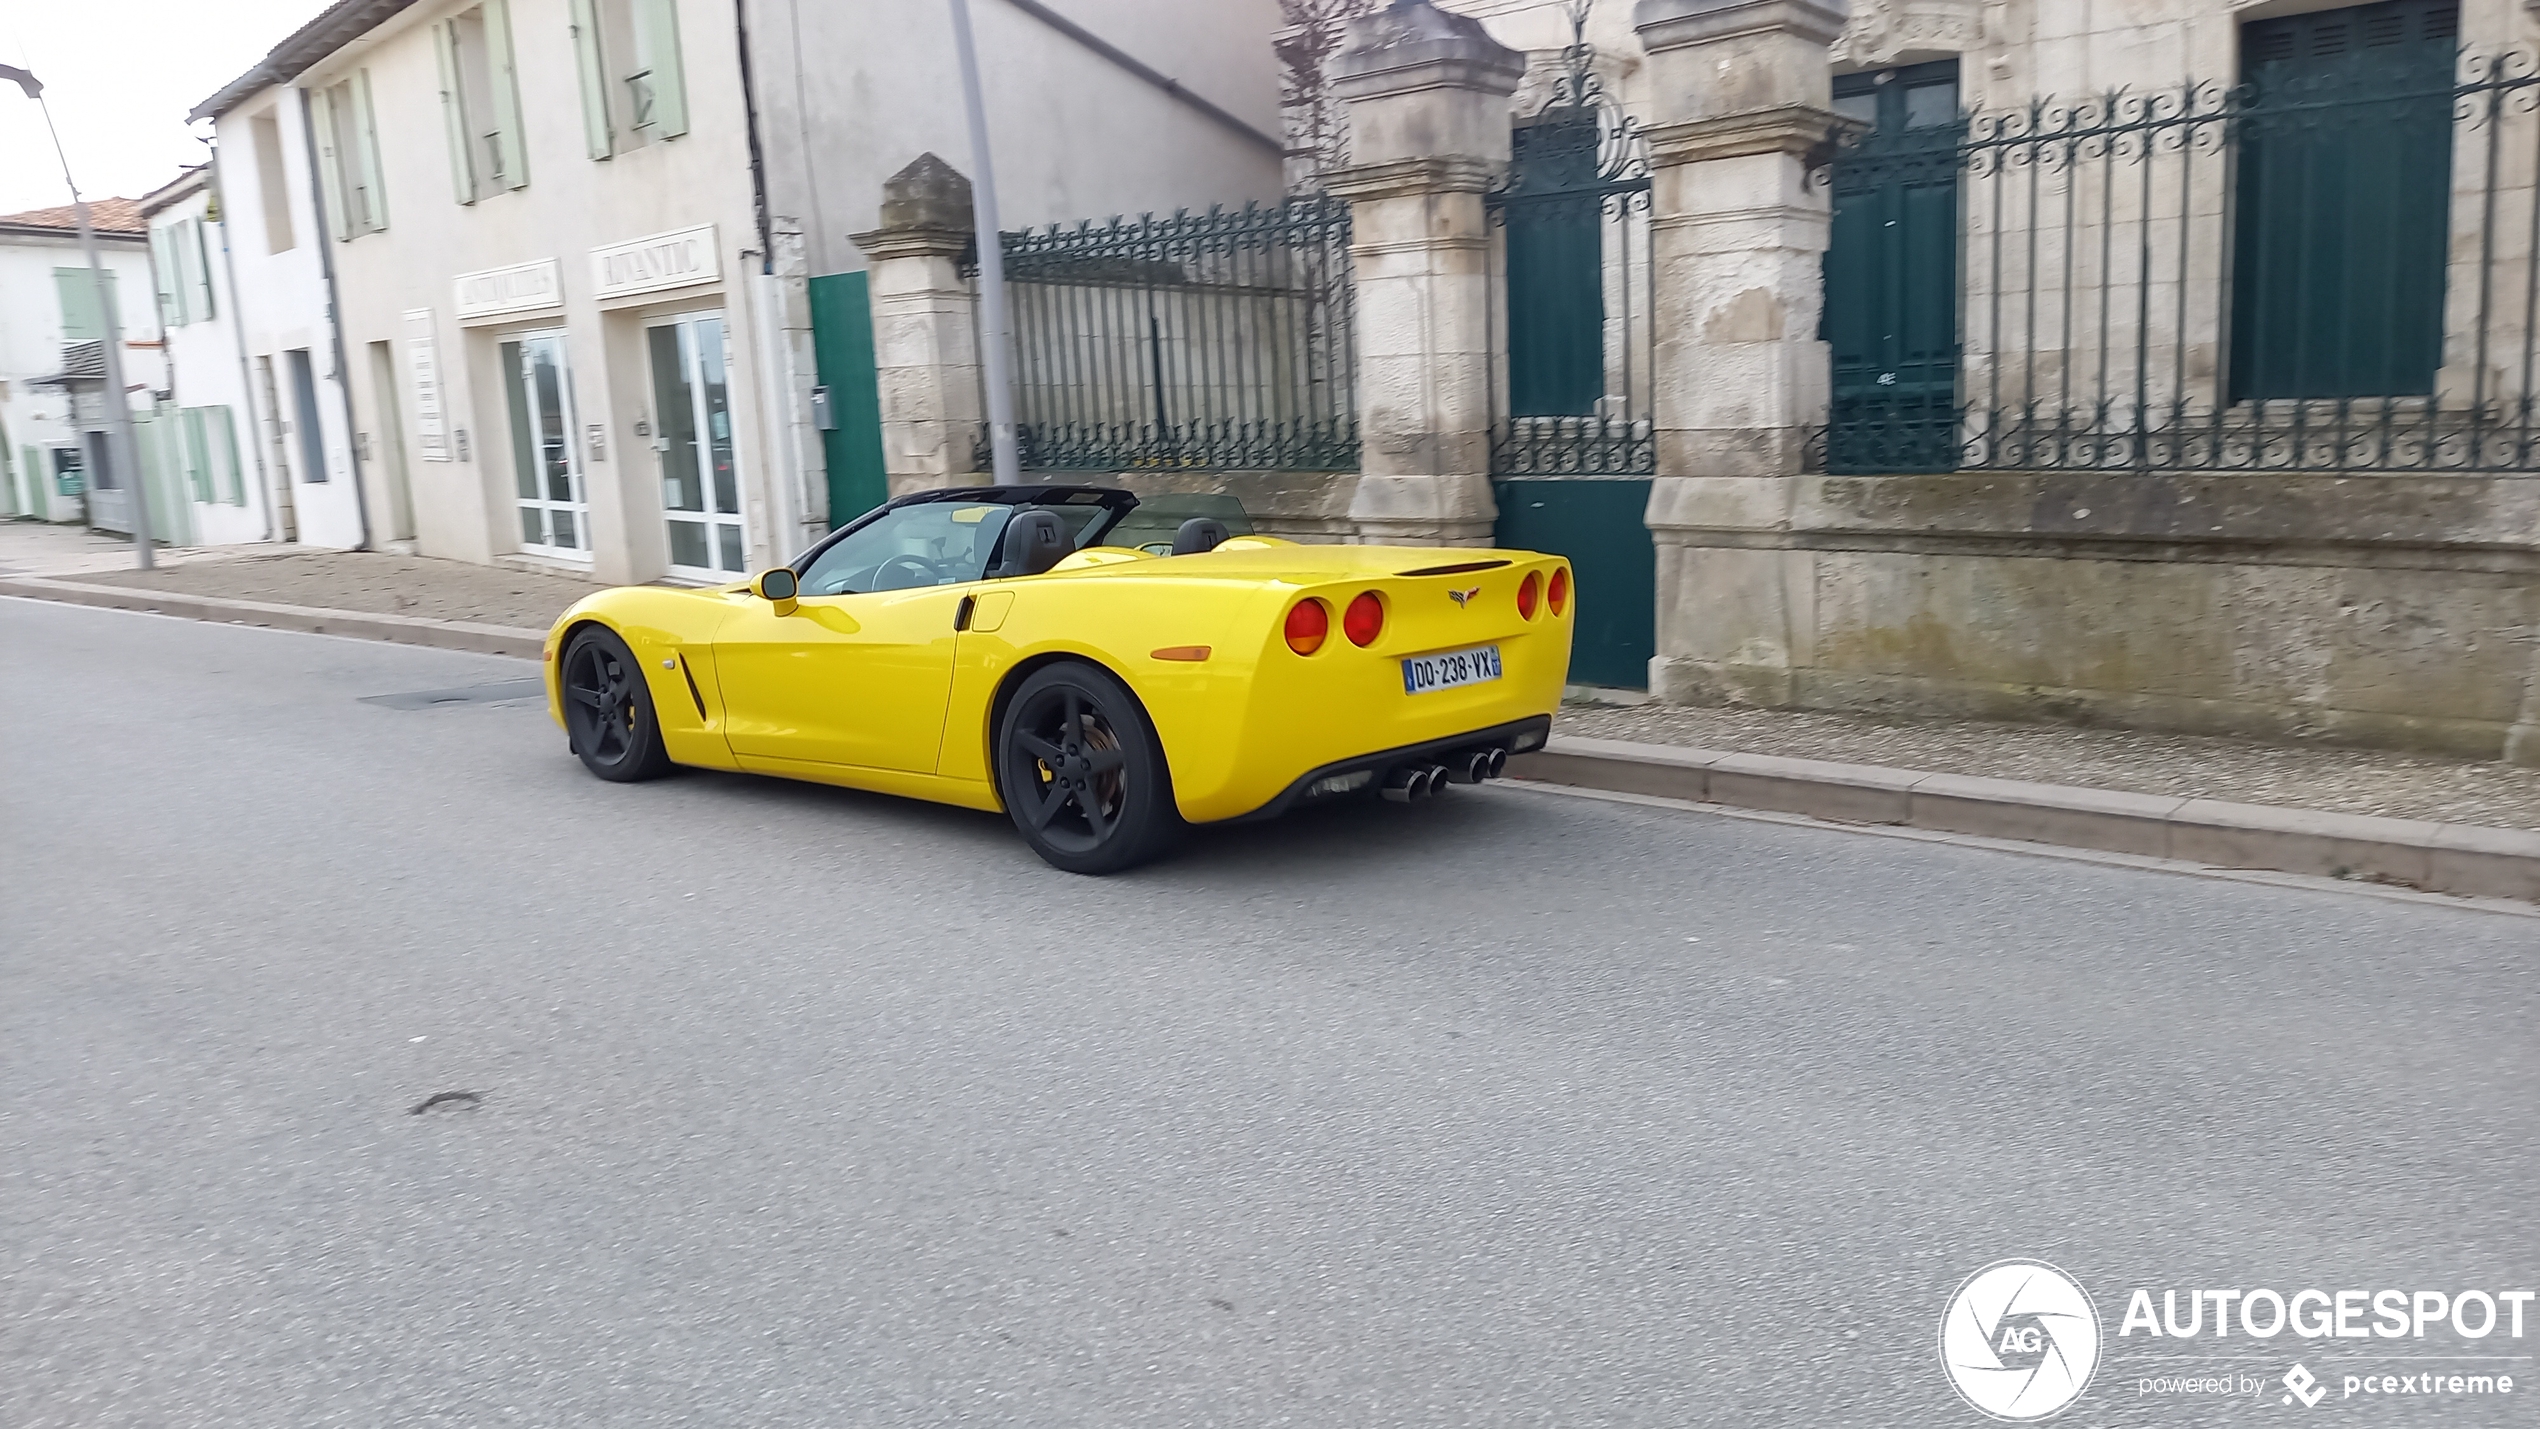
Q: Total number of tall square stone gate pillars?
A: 3